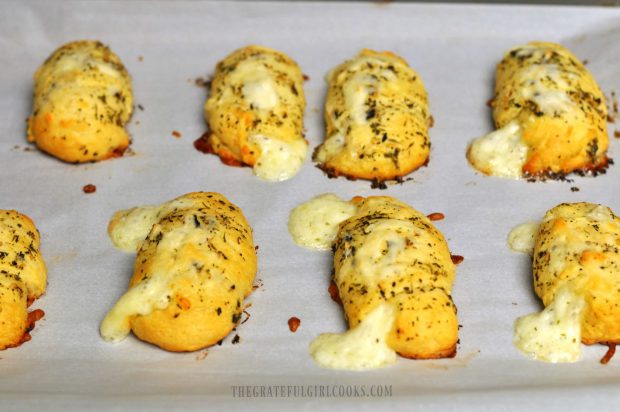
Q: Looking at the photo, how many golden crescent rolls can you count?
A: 8